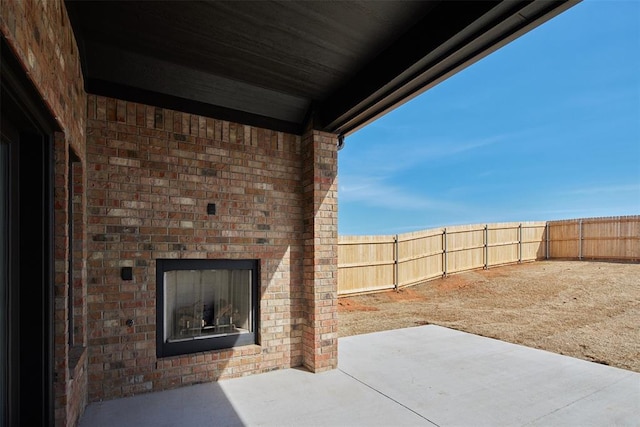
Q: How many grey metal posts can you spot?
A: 6